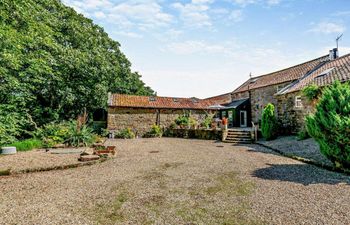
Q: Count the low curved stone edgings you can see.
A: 2